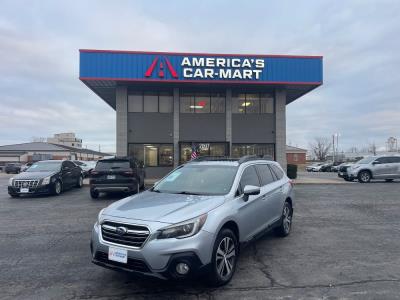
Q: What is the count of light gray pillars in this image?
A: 4